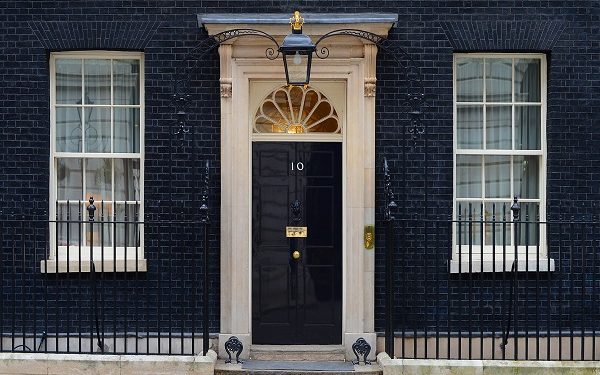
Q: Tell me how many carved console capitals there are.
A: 2